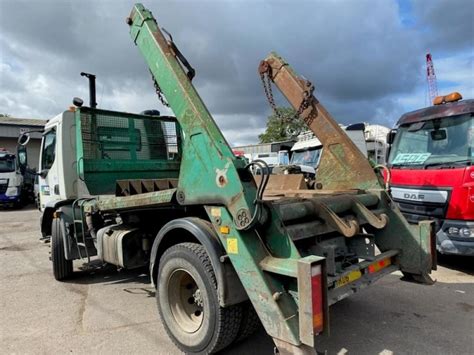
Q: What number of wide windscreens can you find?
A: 3